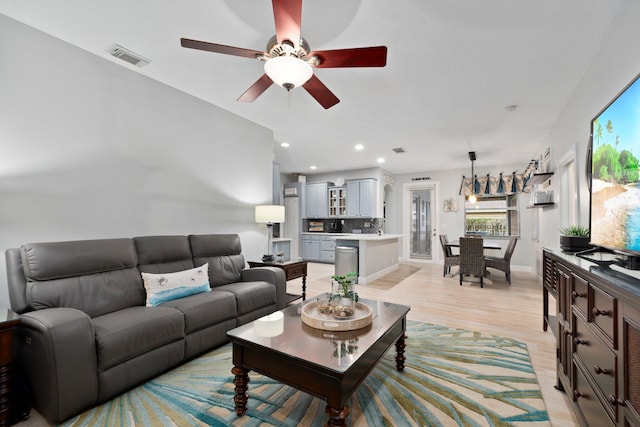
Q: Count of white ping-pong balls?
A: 0